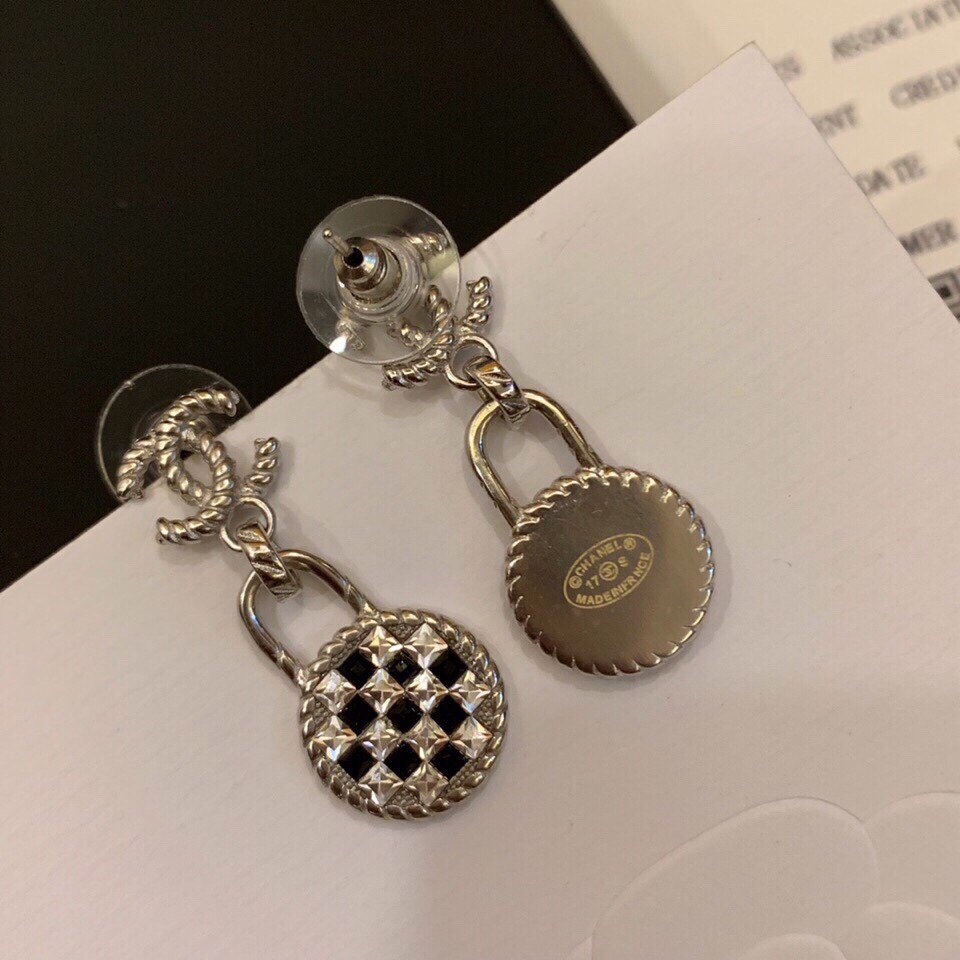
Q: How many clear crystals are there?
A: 12